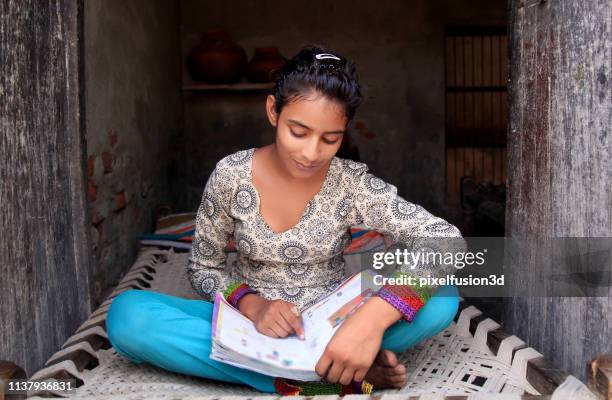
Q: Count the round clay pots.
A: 2